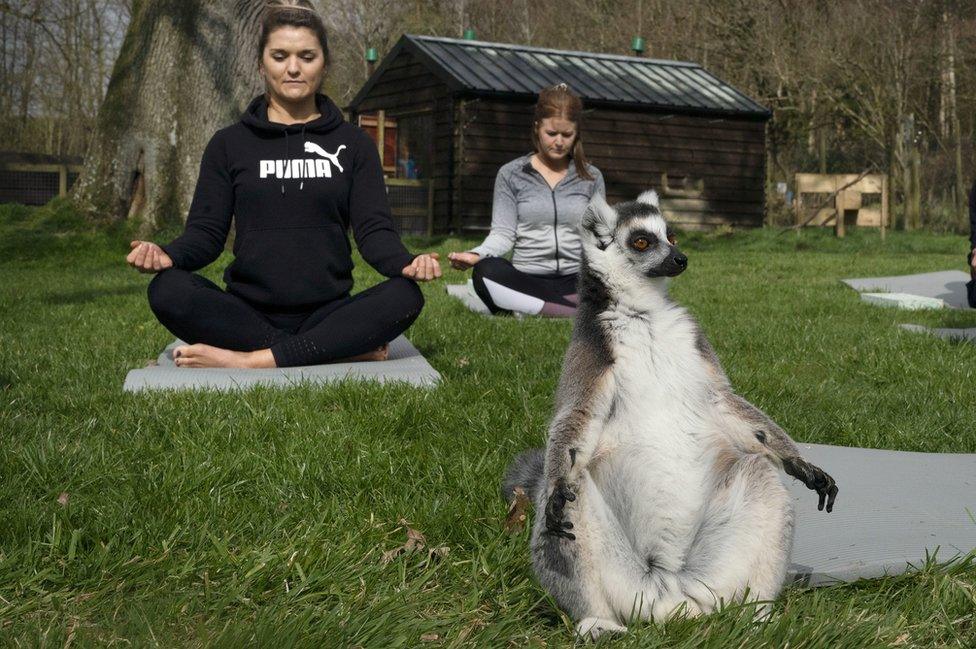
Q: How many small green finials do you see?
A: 3